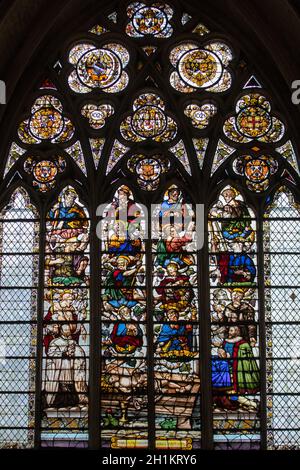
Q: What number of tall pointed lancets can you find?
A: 6